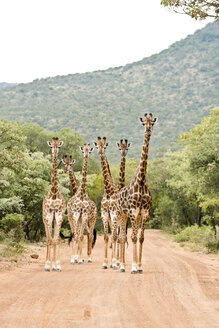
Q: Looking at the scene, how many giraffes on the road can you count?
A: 6